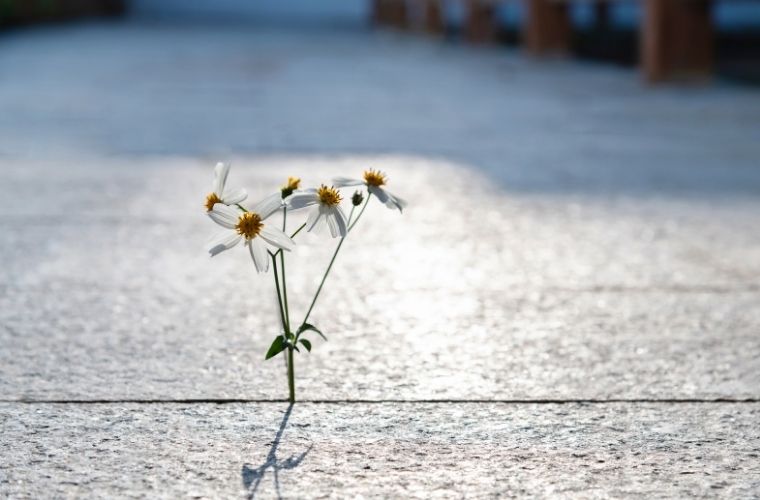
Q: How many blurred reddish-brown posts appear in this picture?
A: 5